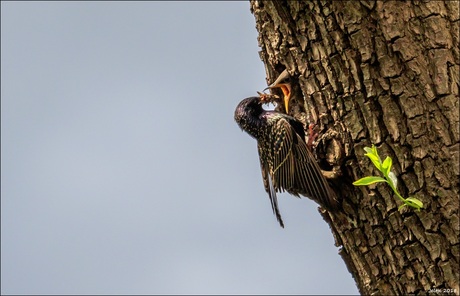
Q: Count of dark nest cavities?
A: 1